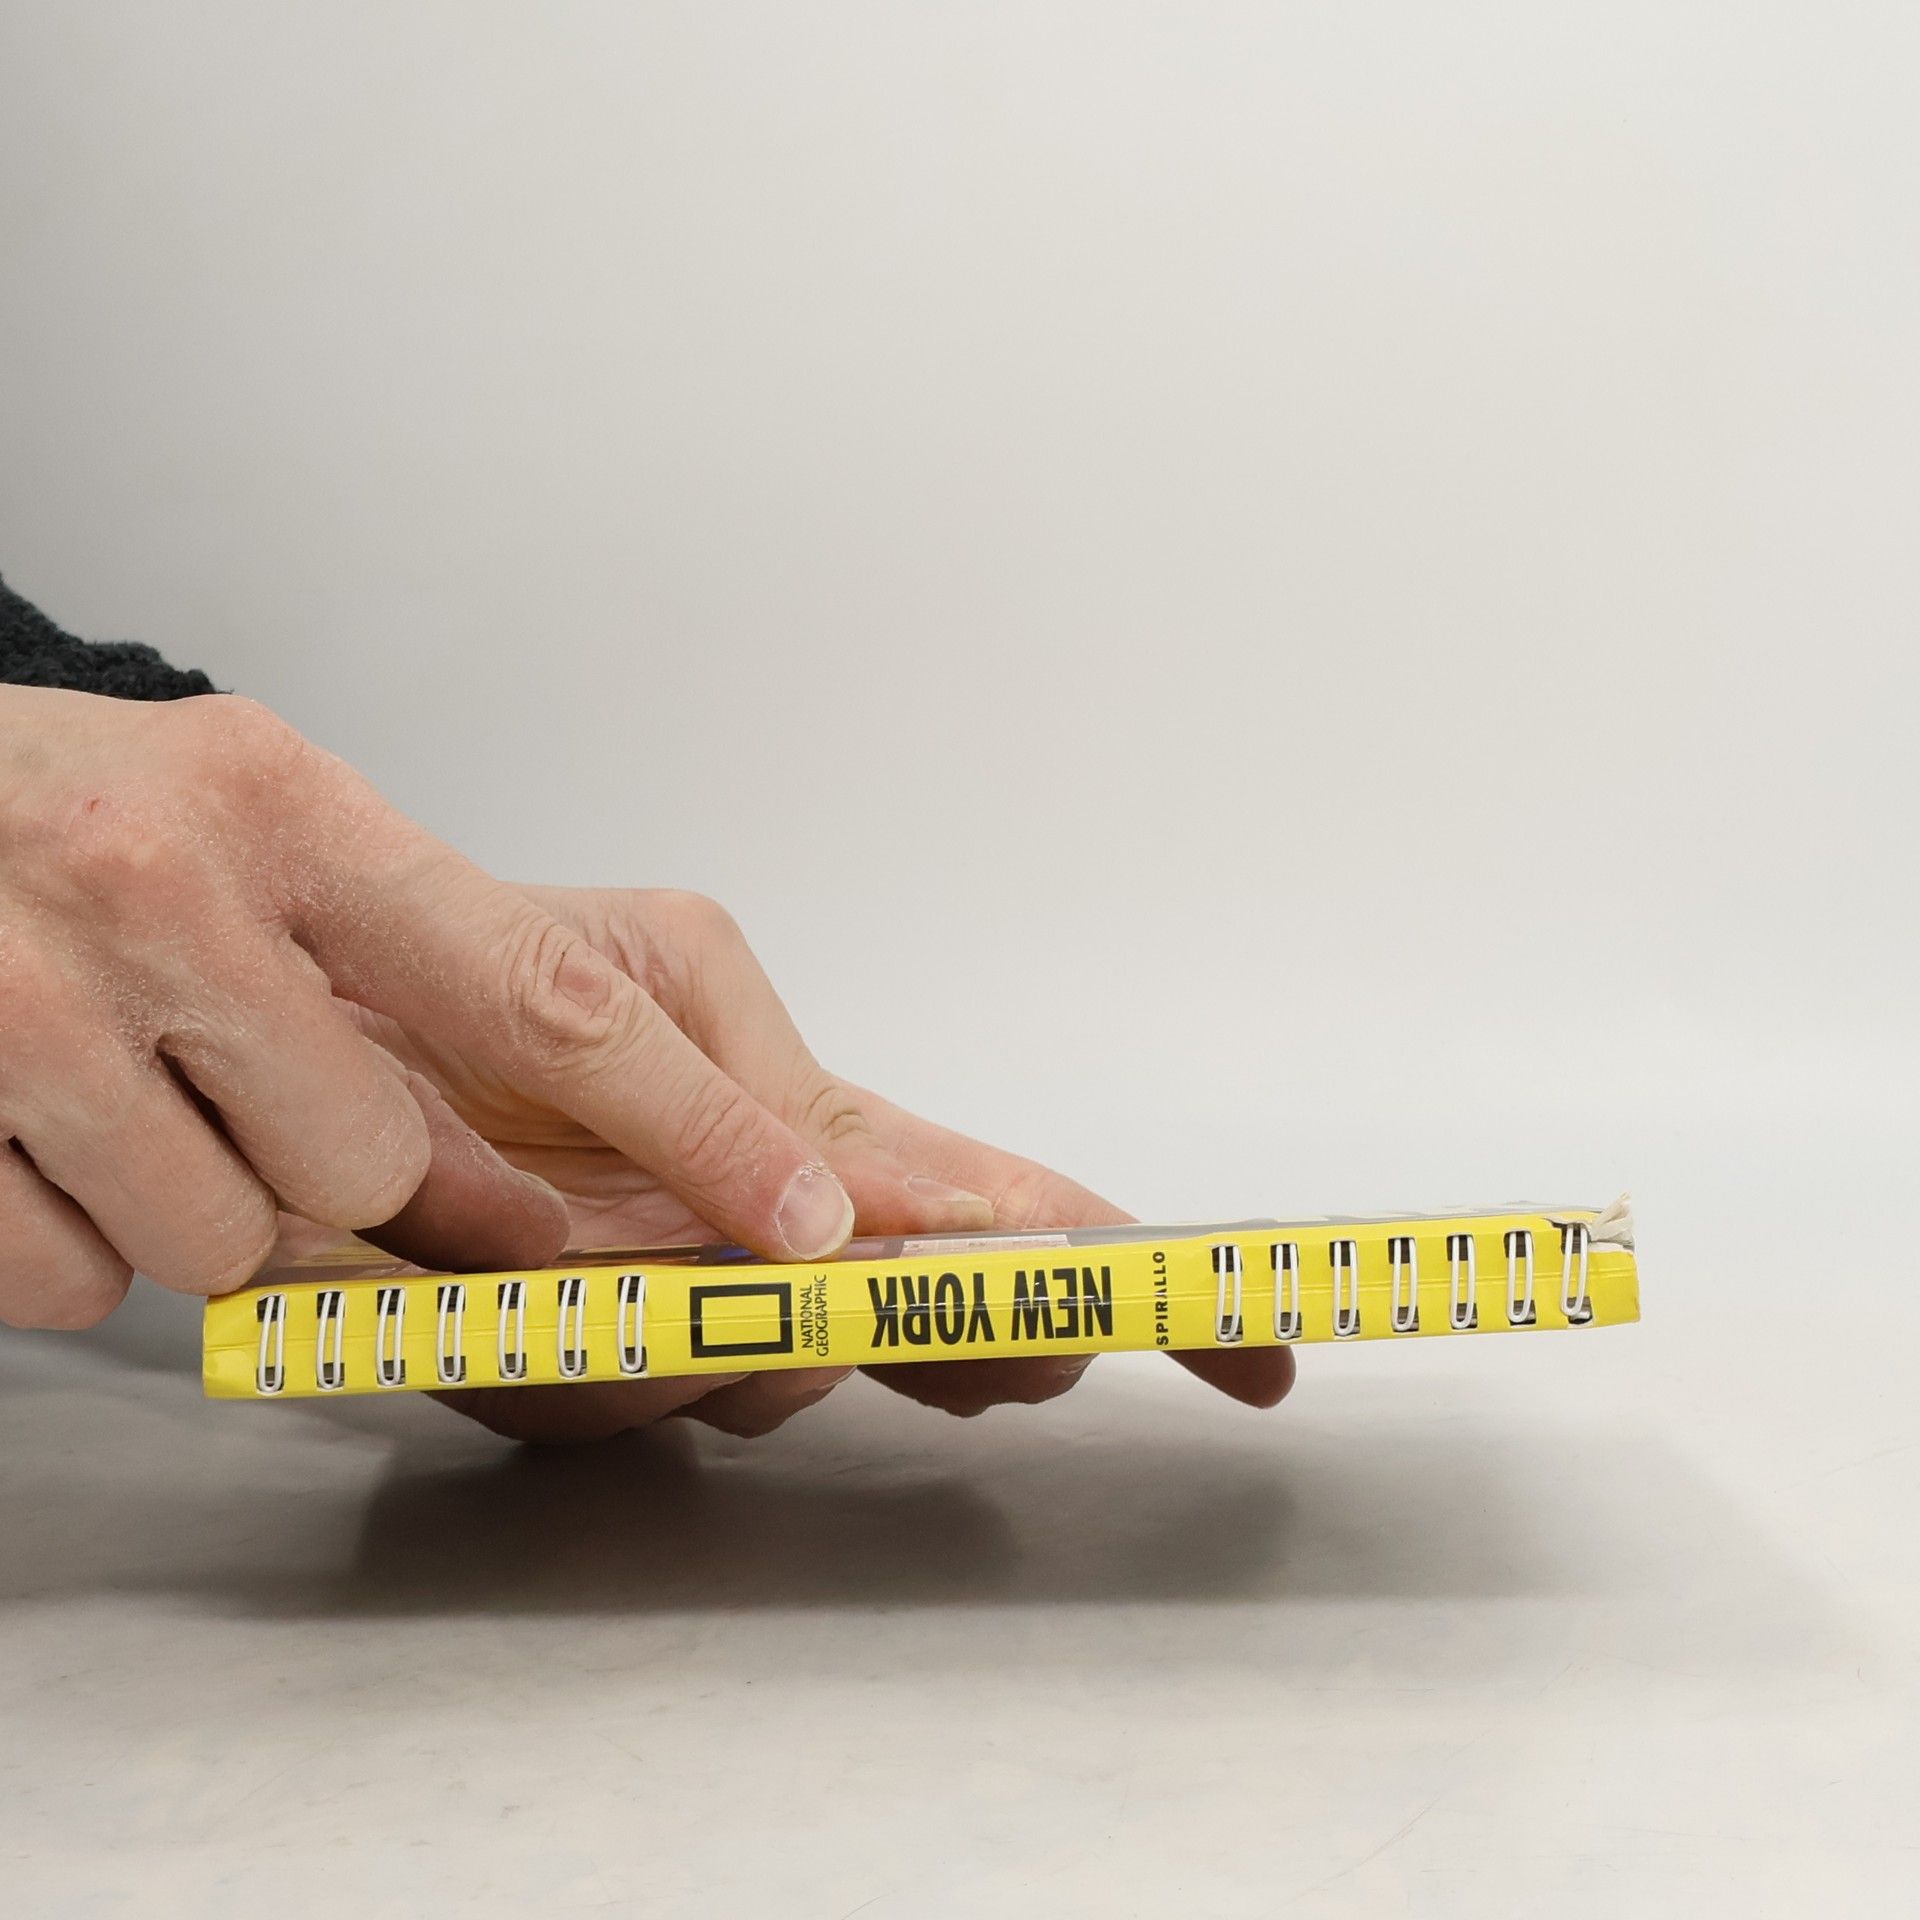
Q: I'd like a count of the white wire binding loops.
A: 14